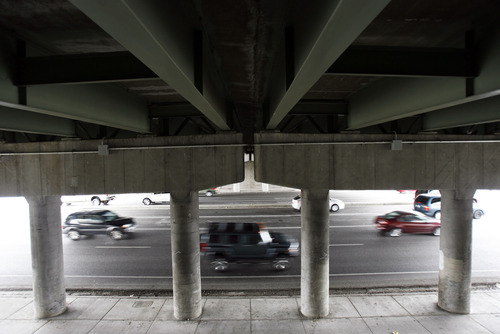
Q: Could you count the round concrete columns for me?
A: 4